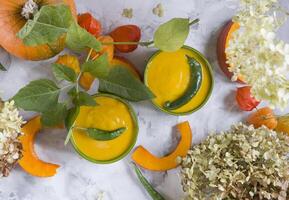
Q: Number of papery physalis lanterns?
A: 2